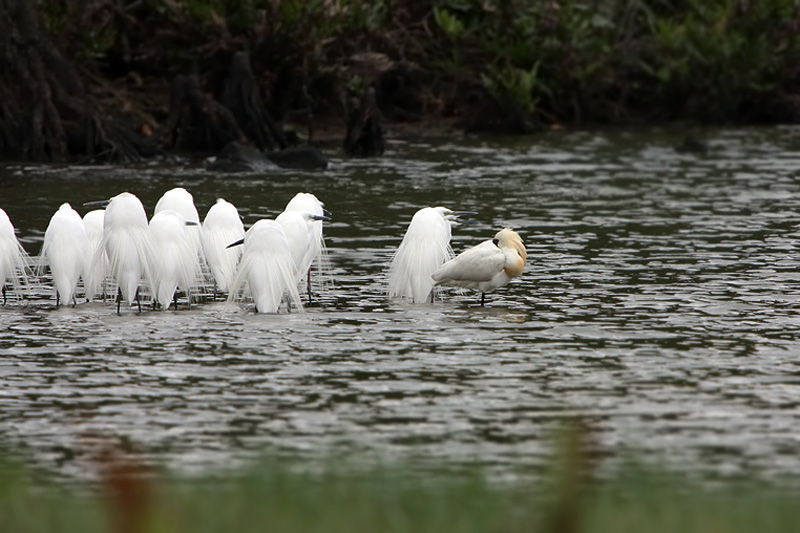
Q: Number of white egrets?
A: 11